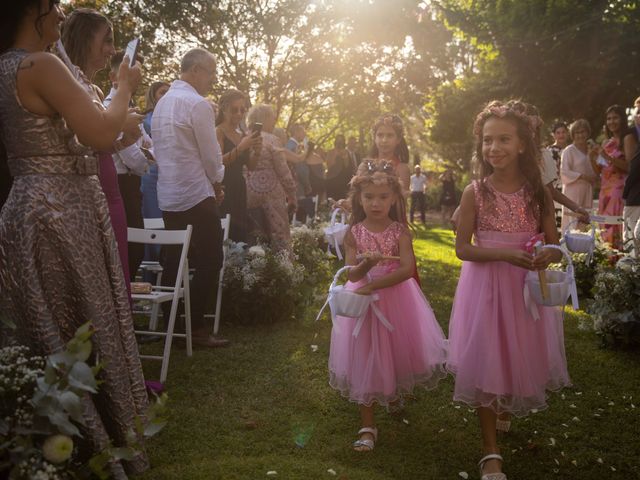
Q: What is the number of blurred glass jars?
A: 0